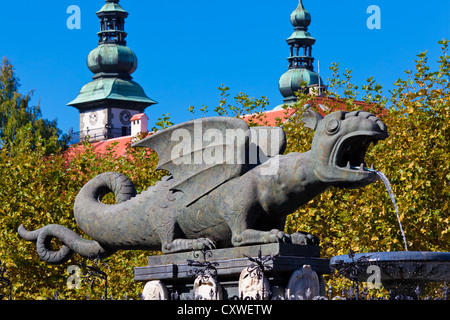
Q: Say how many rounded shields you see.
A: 4